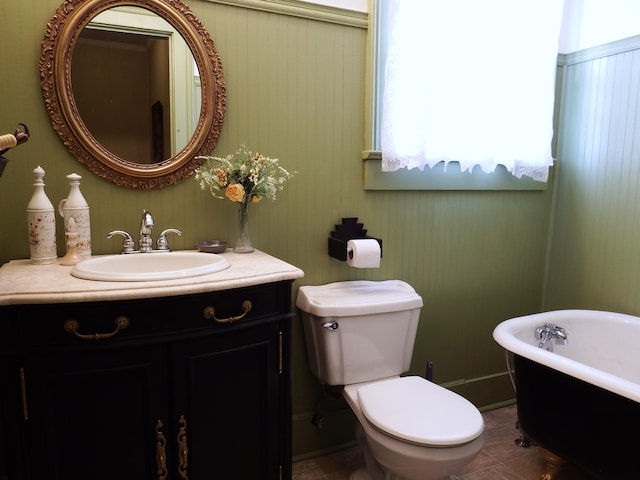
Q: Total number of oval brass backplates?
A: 4